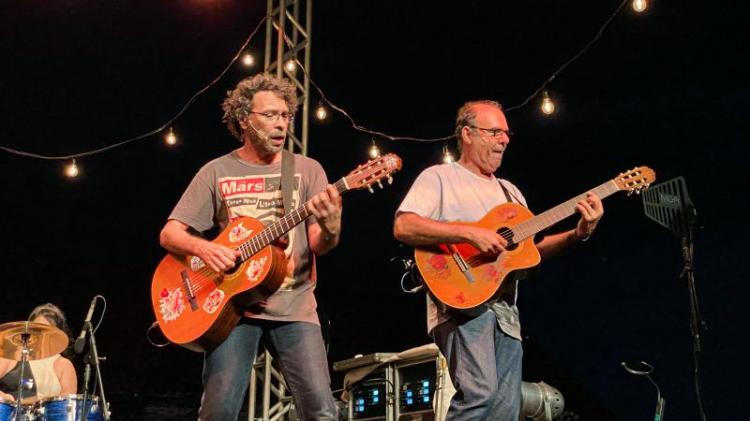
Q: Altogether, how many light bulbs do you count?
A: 9